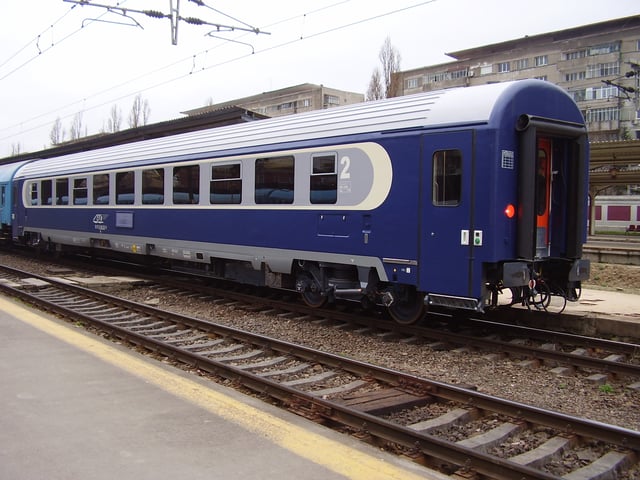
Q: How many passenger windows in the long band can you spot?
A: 11